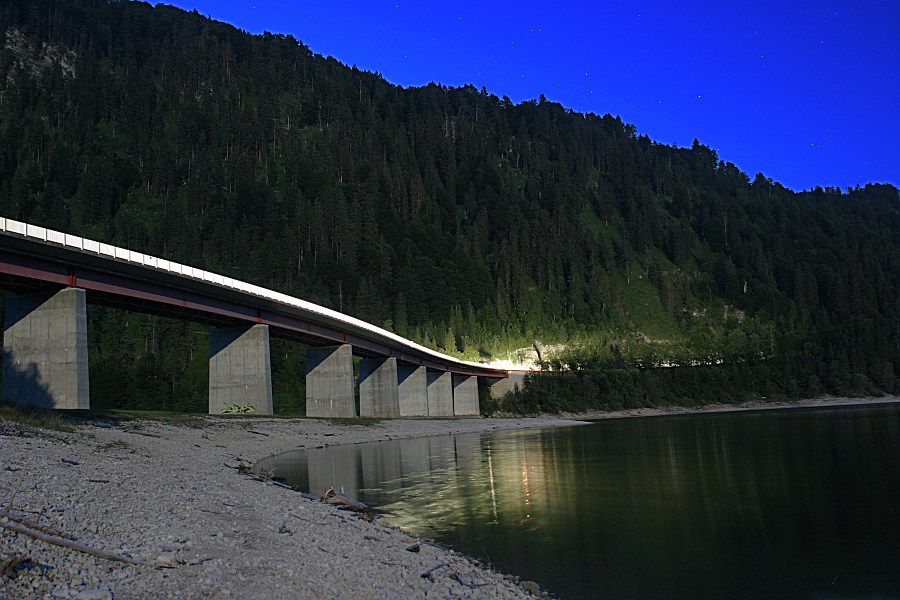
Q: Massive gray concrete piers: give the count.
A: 7